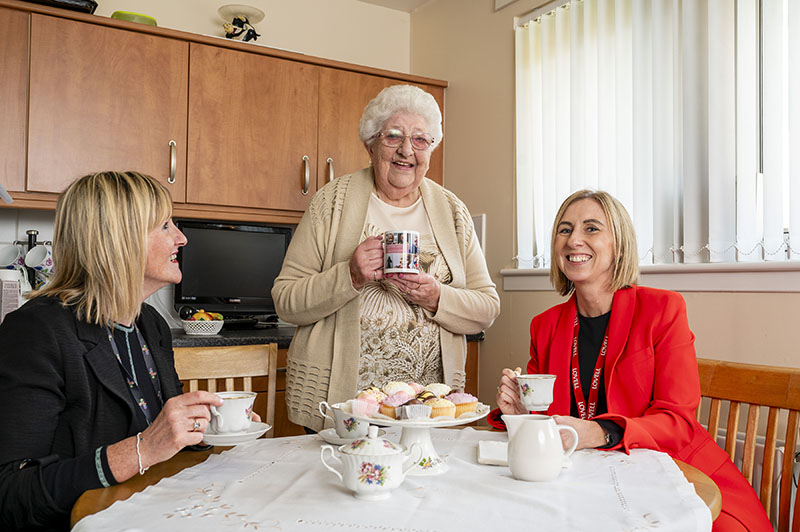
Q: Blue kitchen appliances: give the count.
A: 0